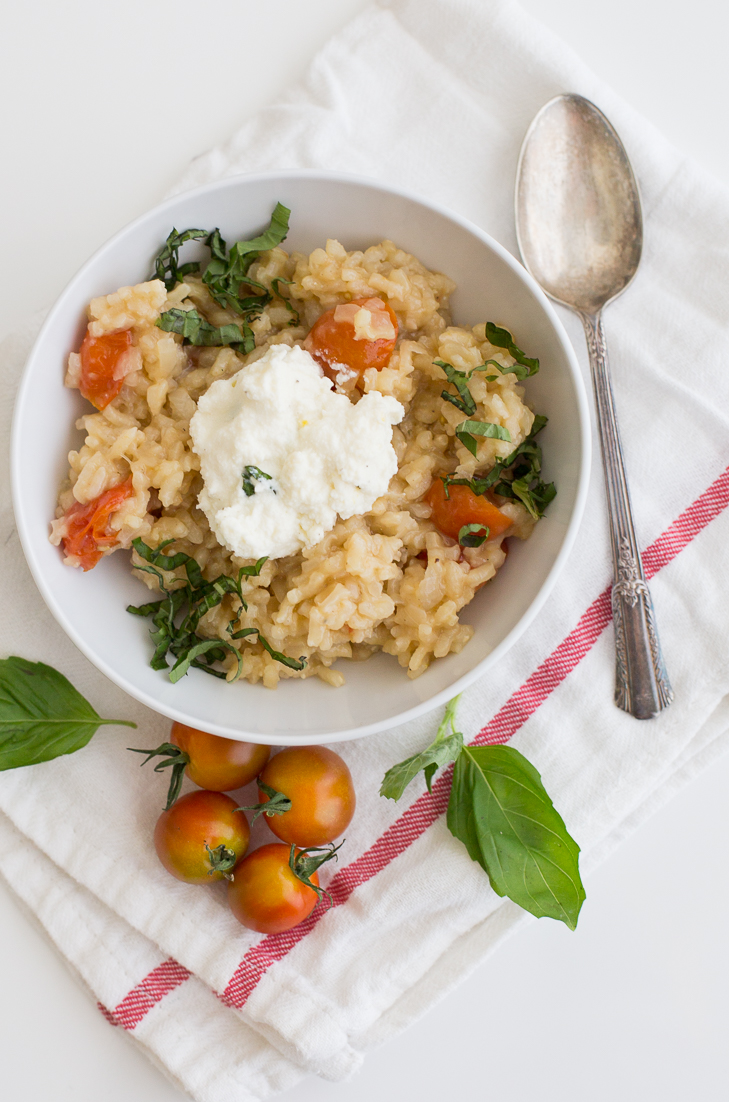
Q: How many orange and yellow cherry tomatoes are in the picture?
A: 4